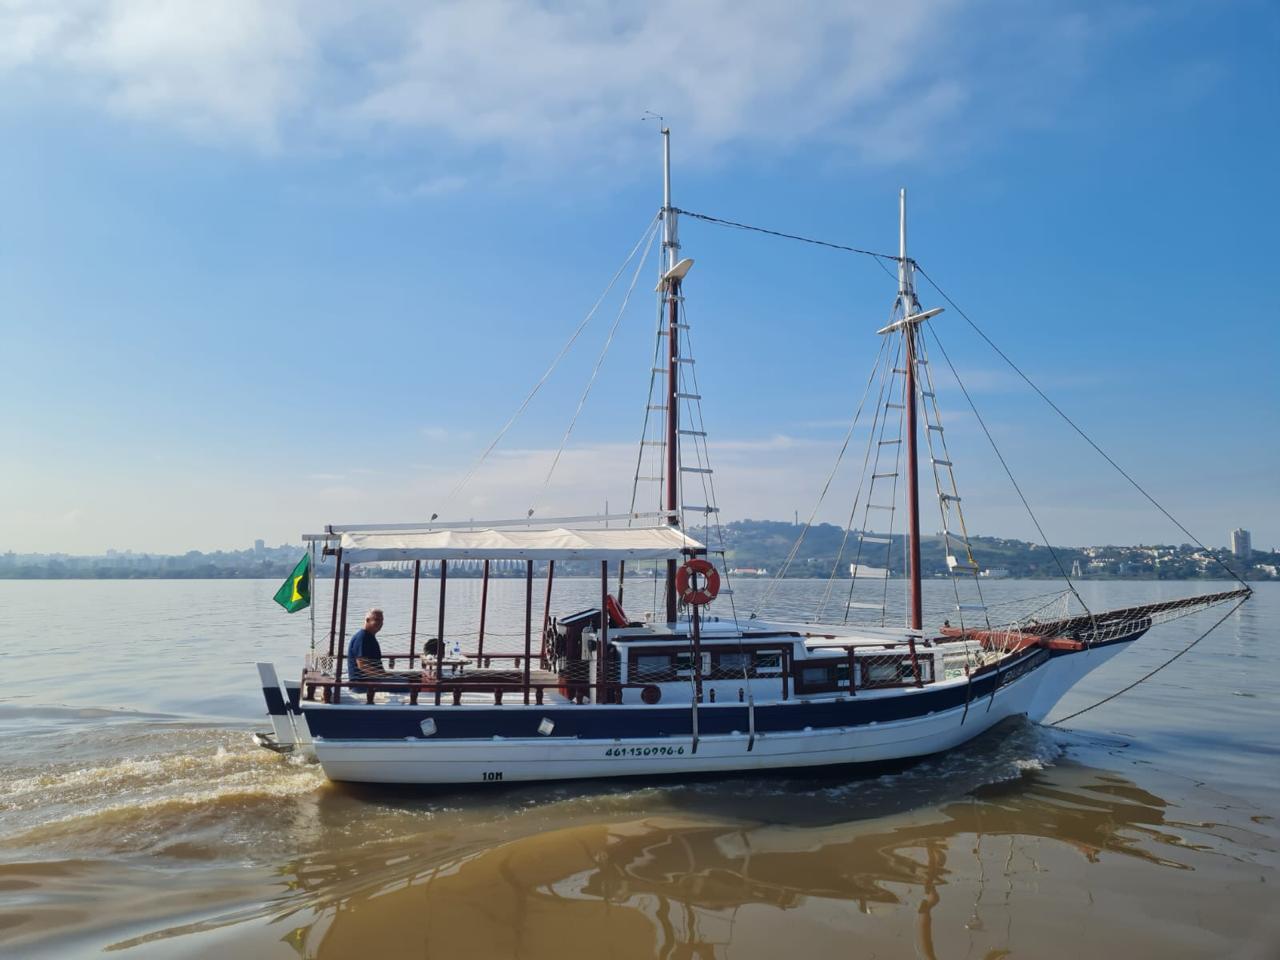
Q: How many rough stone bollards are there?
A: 0